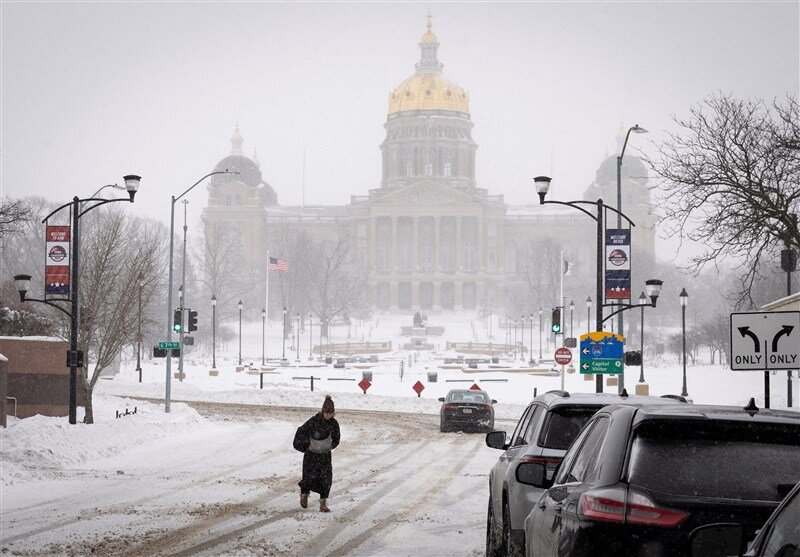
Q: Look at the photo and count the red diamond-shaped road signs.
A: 3